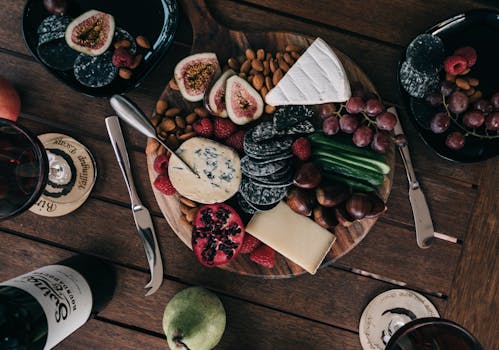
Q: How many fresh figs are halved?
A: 4